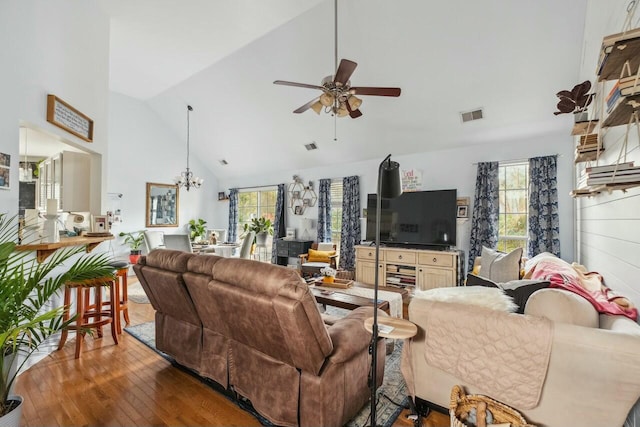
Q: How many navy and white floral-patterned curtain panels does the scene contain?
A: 6